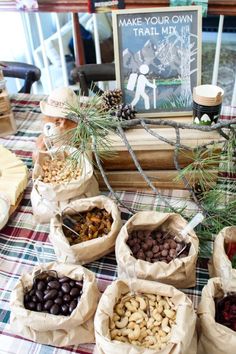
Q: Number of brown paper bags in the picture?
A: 7